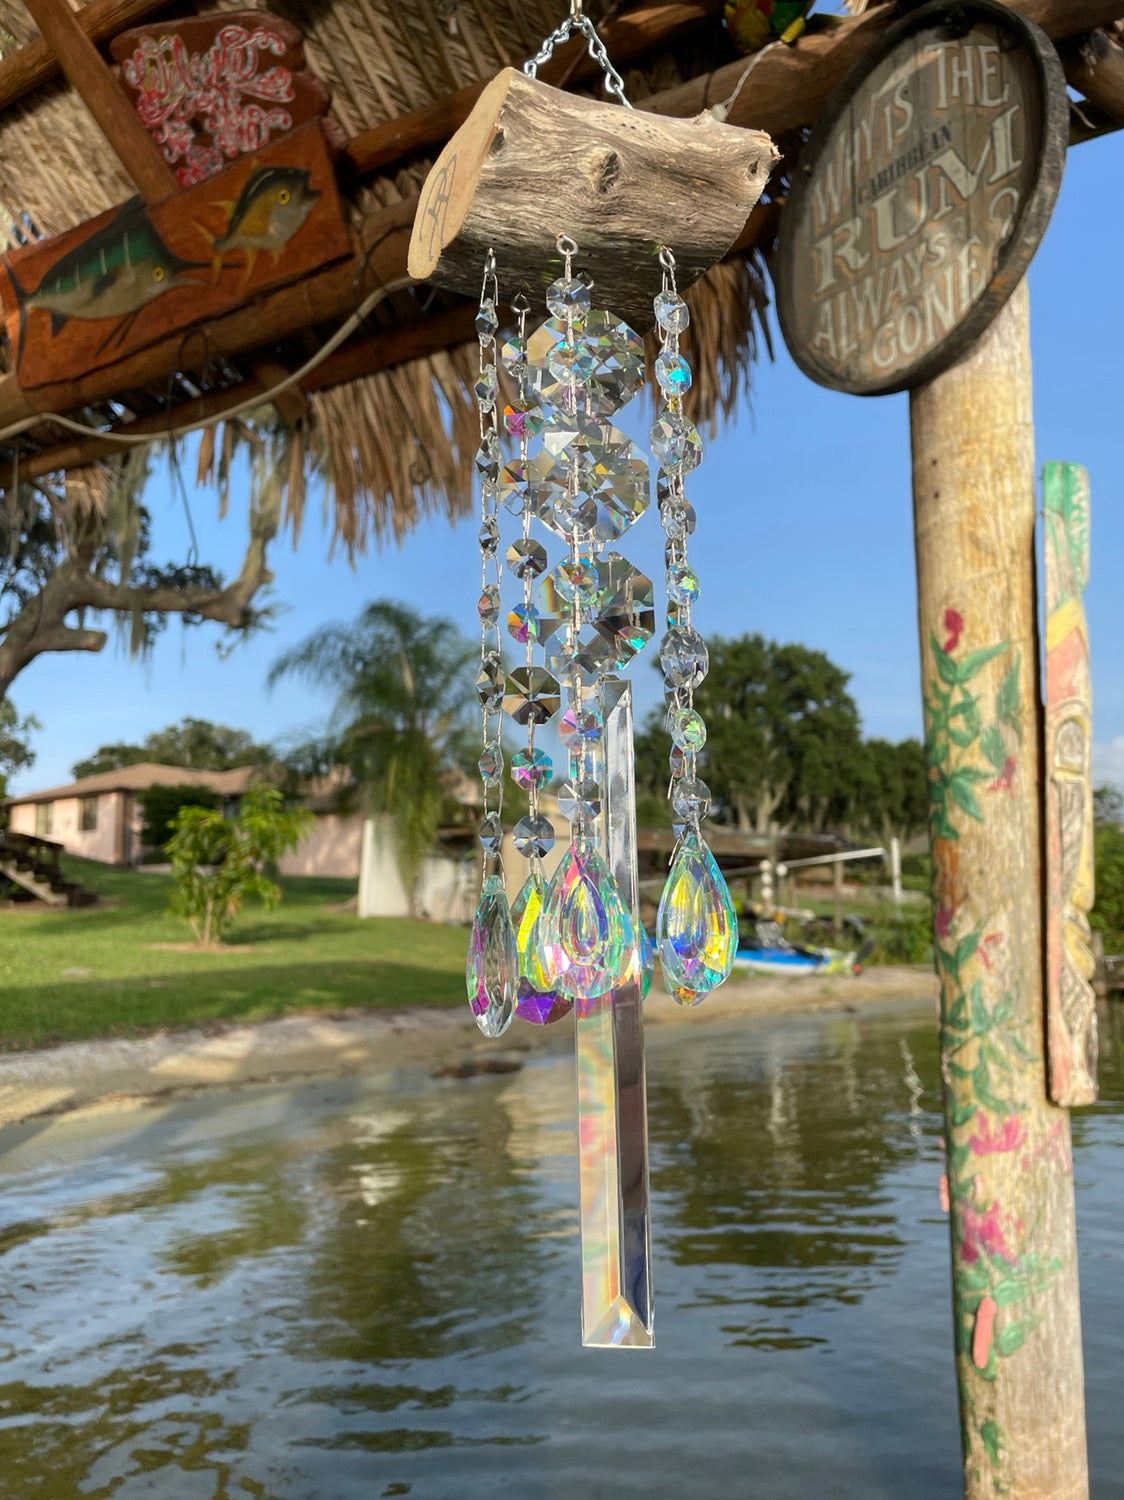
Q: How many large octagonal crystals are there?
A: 3